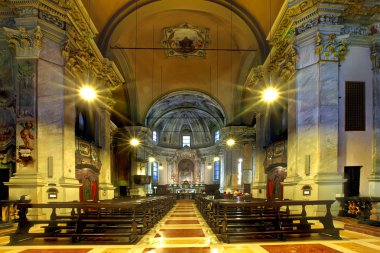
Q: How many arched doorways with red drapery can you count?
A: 2